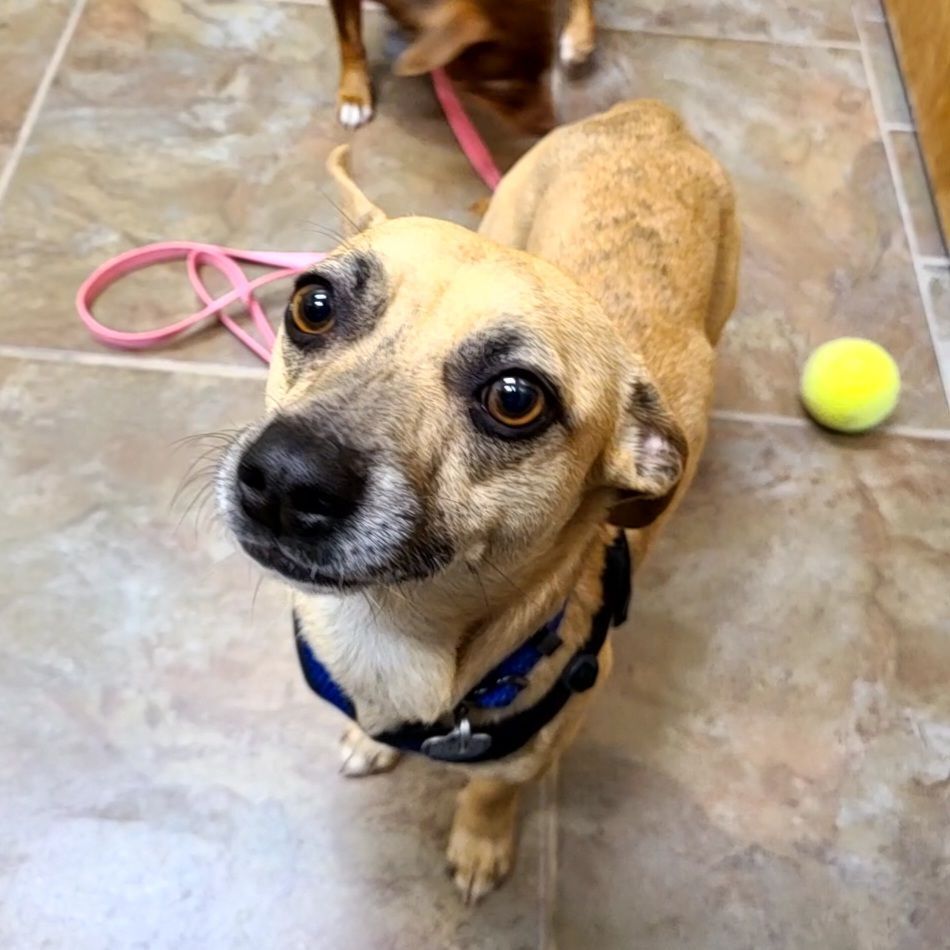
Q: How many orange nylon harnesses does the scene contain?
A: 0